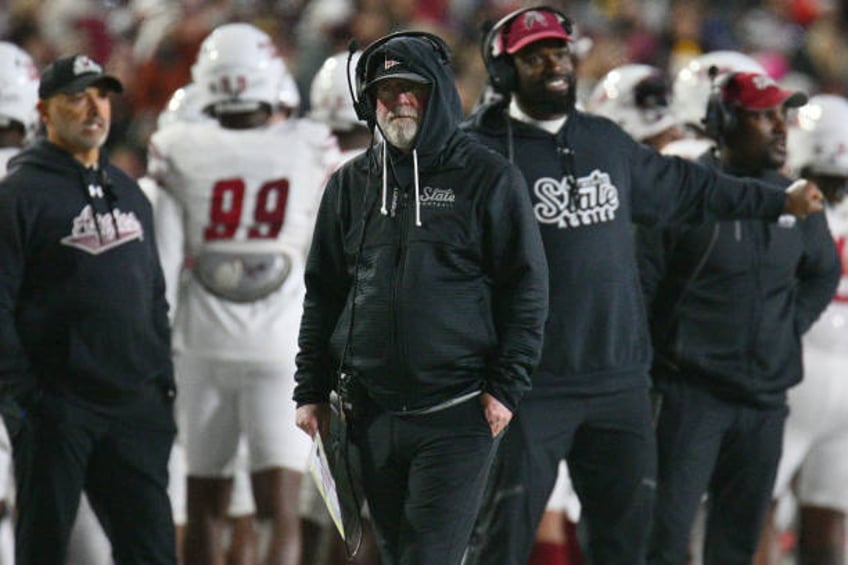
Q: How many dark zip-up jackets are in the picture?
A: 2